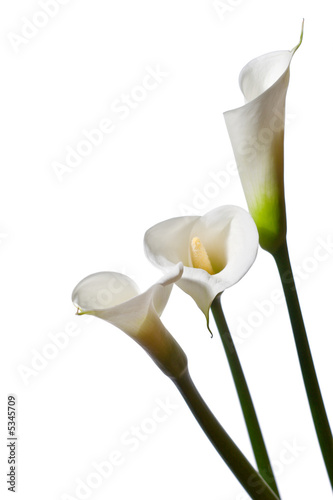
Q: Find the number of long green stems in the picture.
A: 3